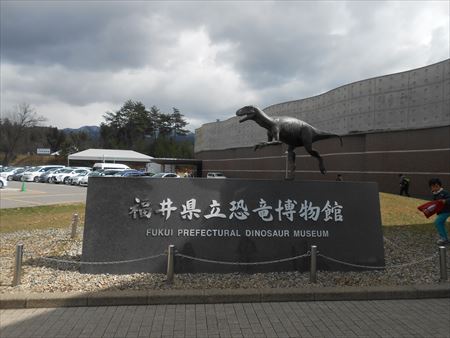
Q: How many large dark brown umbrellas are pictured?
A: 0